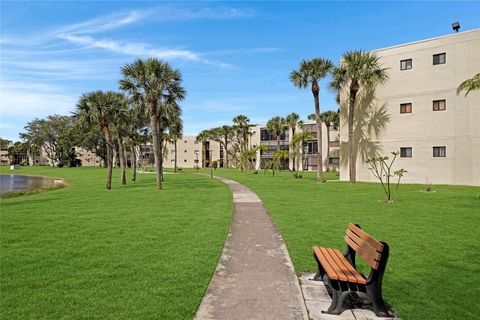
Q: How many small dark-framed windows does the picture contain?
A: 6